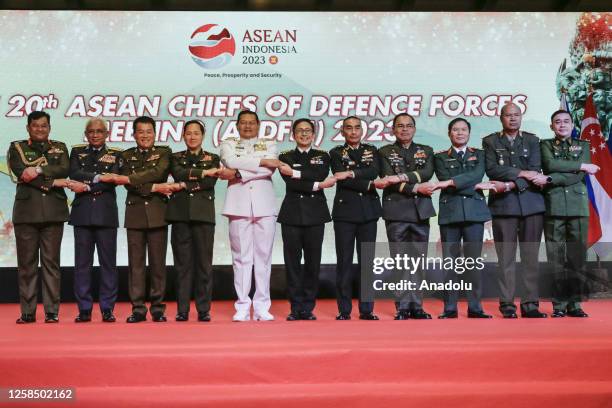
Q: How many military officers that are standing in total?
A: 11